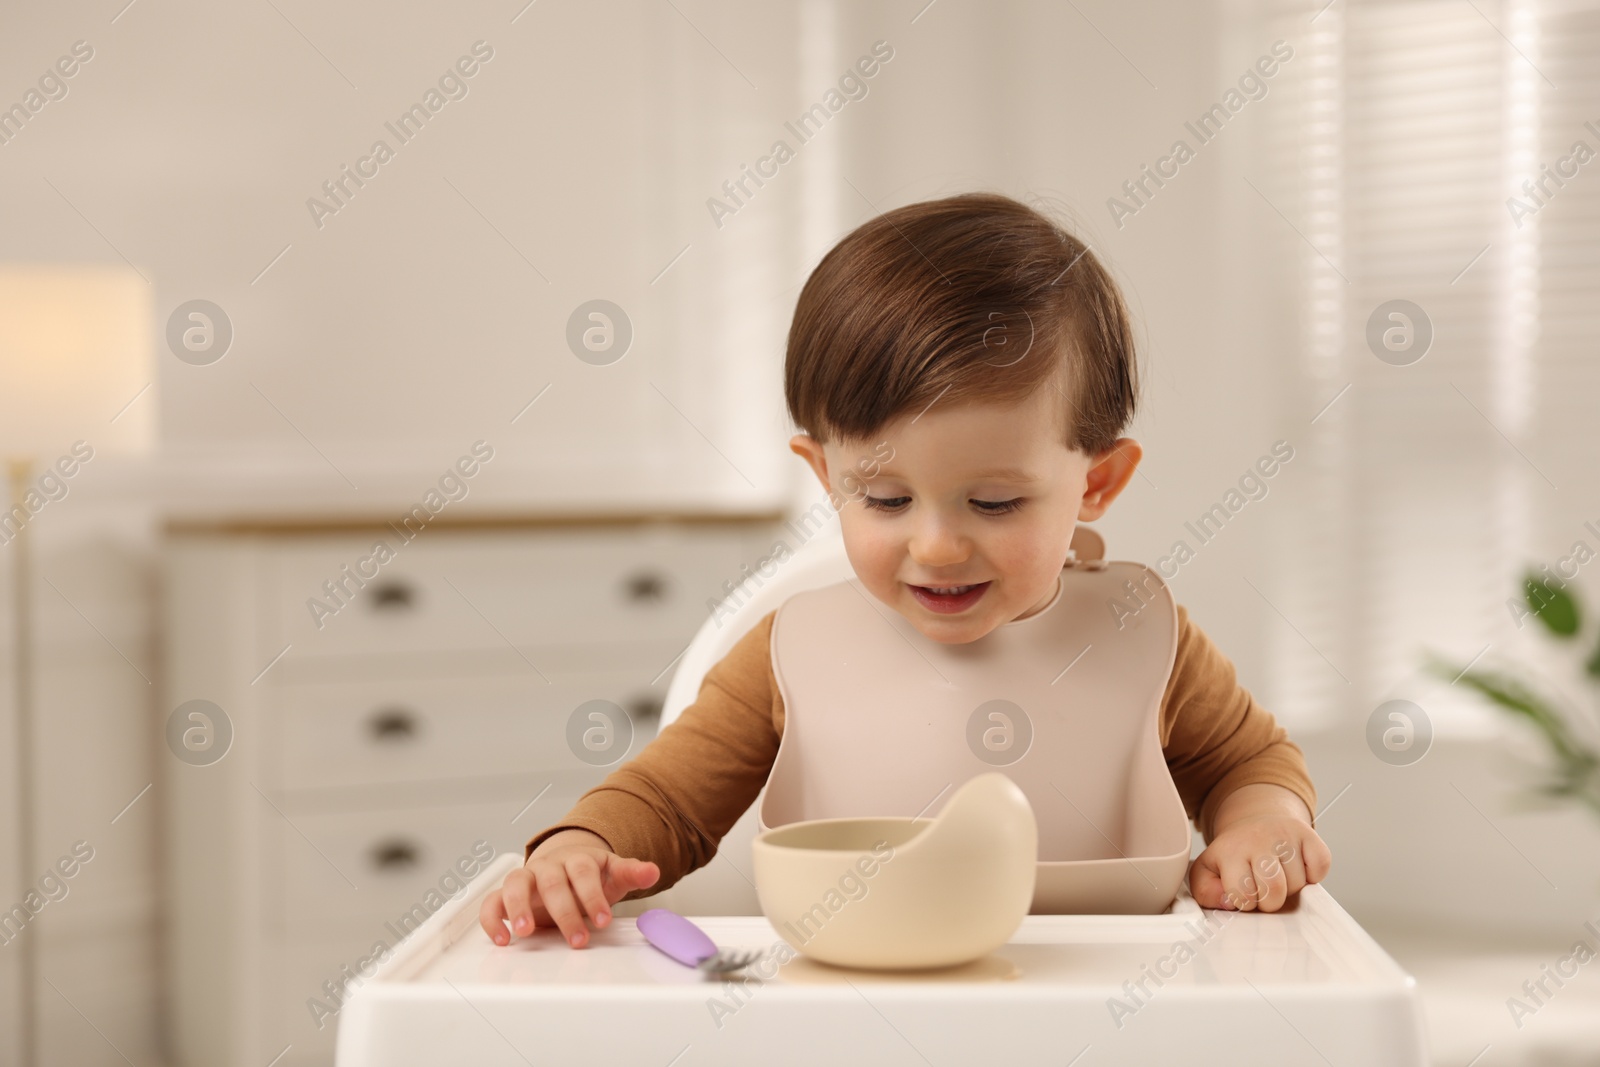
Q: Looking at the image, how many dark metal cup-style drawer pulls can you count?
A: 5